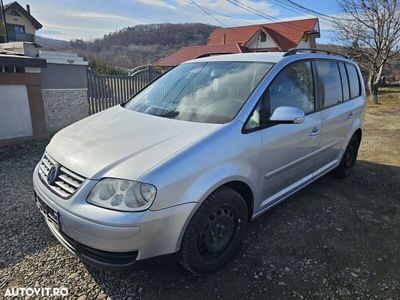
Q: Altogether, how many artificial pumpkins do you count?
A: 0